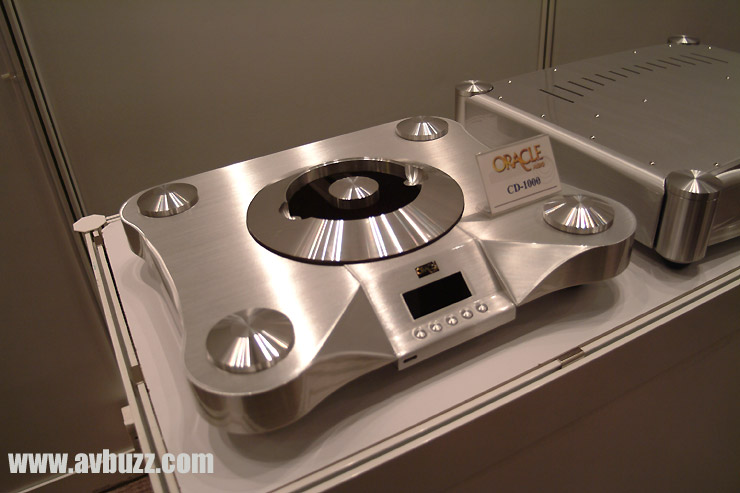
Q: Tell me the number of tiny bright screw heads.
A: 13